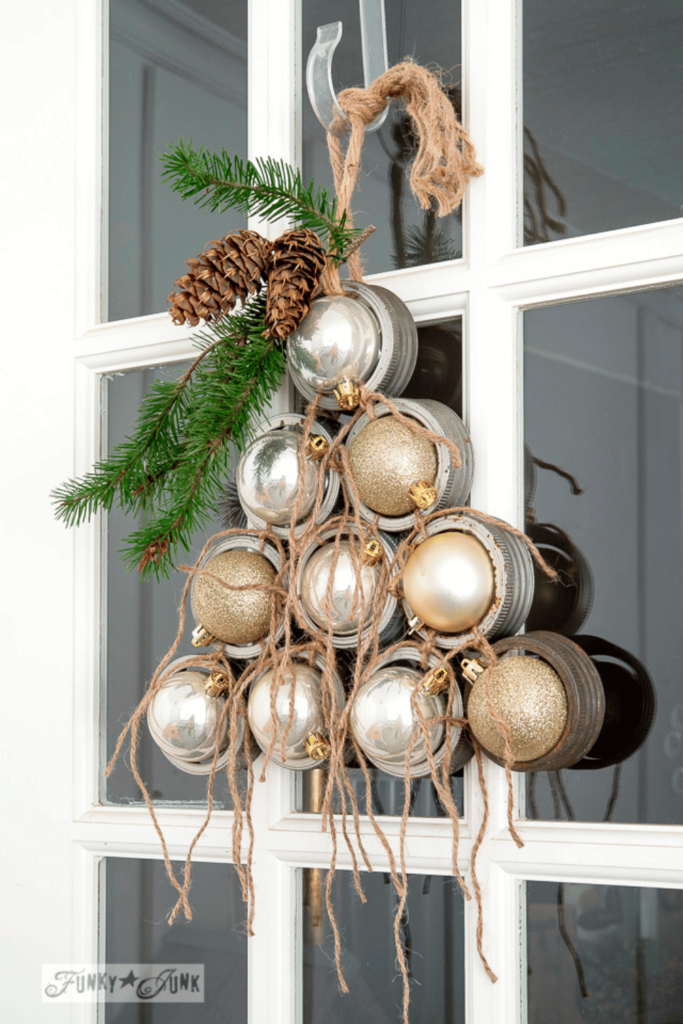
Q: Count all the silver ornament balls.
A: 6